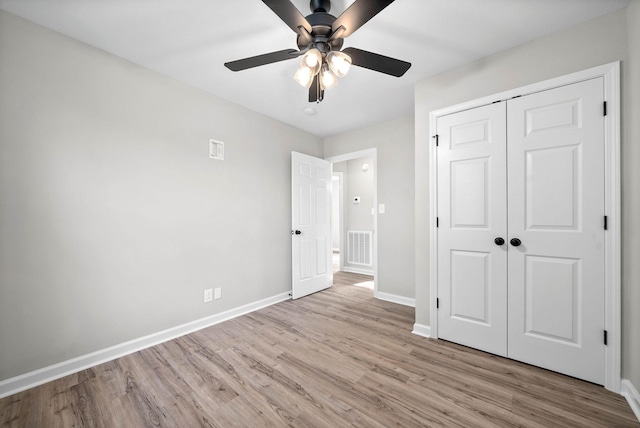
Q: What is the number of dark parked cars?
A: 0